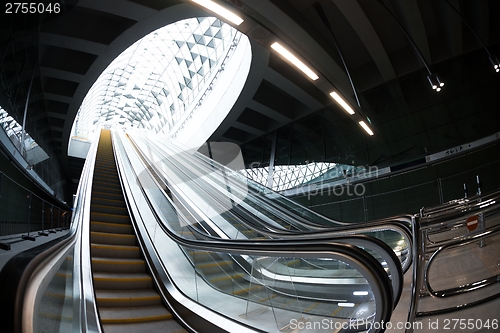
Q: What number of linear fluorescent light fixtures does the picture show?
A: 4